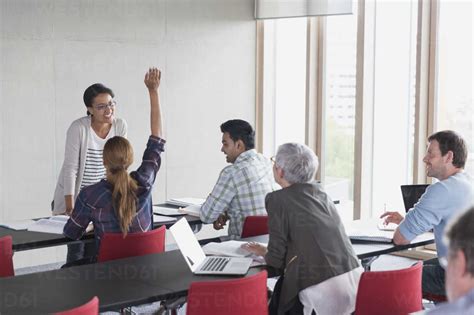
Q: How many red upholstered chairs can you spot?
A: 6